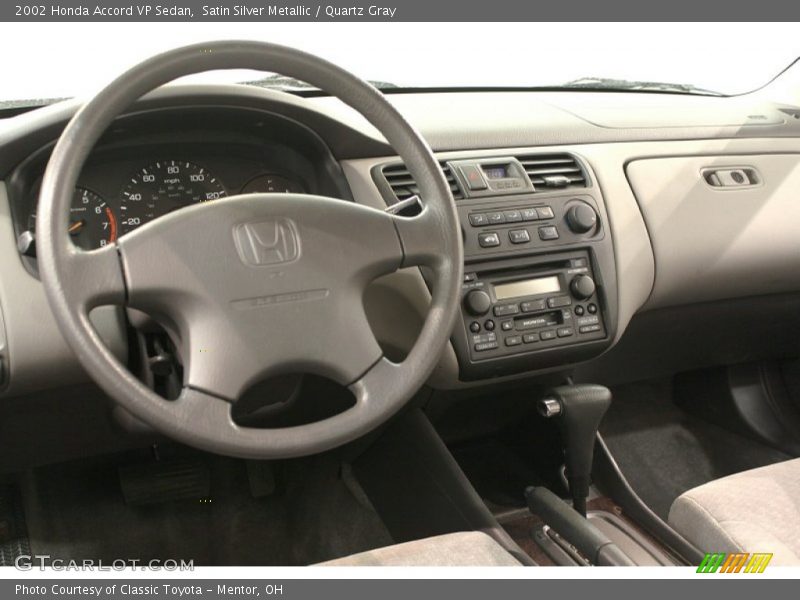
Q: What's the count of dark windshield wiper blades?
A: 2